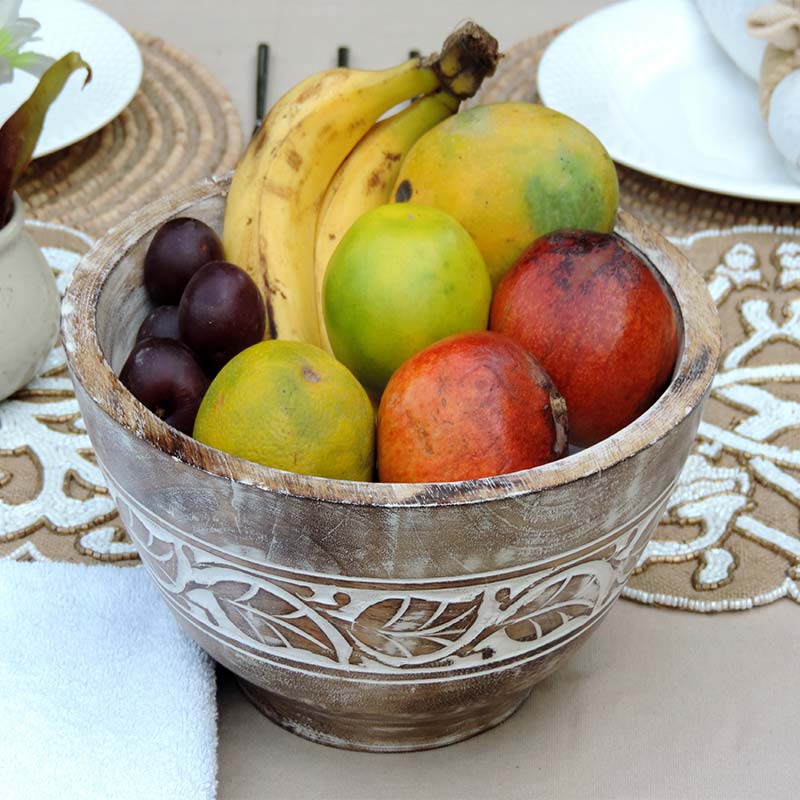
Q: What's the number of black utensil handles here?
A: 3